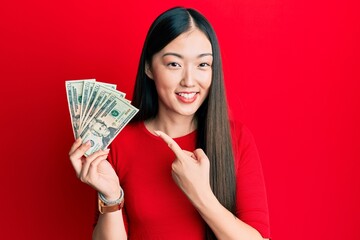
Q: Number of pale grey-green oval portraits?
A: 1